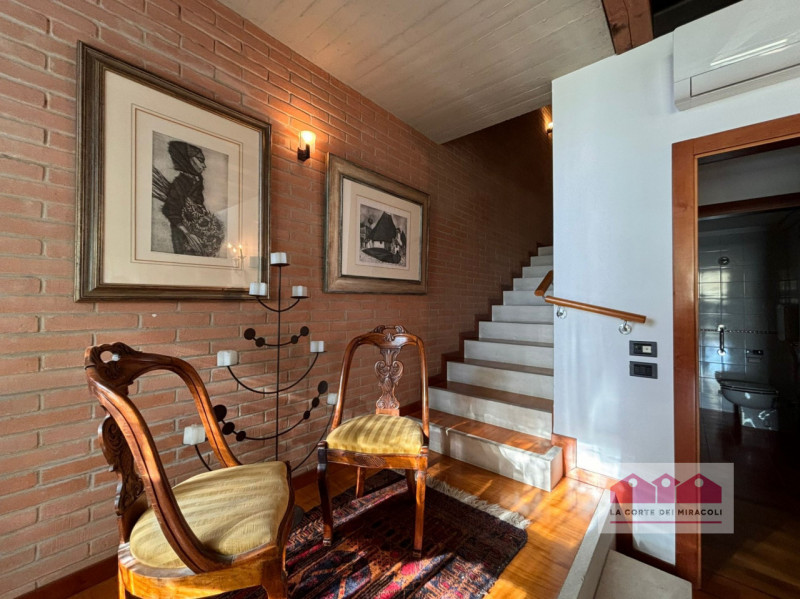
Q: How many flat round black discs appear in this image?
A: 10